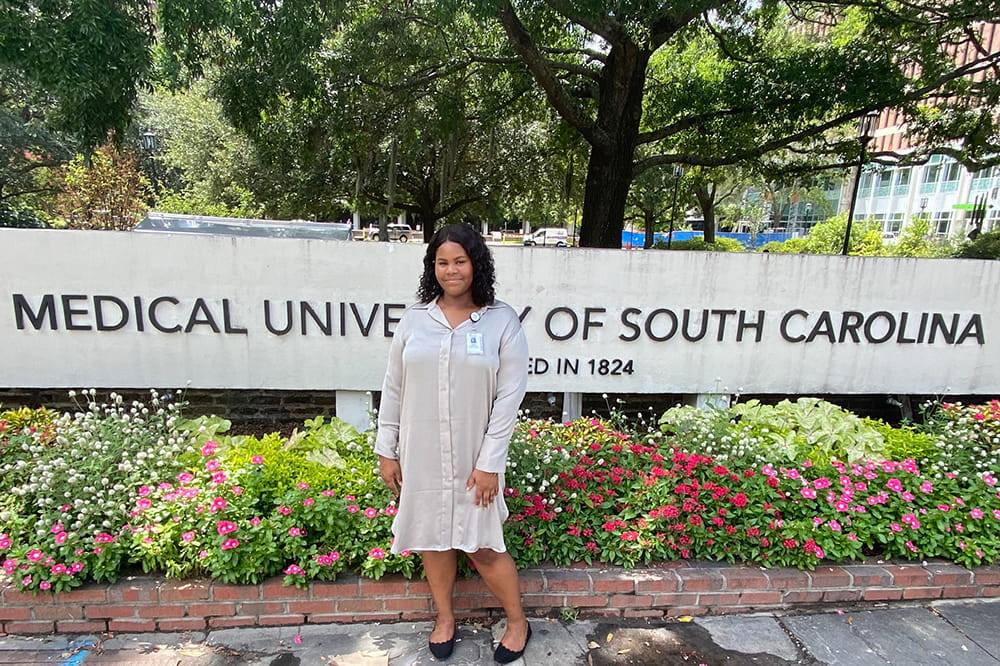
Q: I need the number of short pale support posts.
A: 3